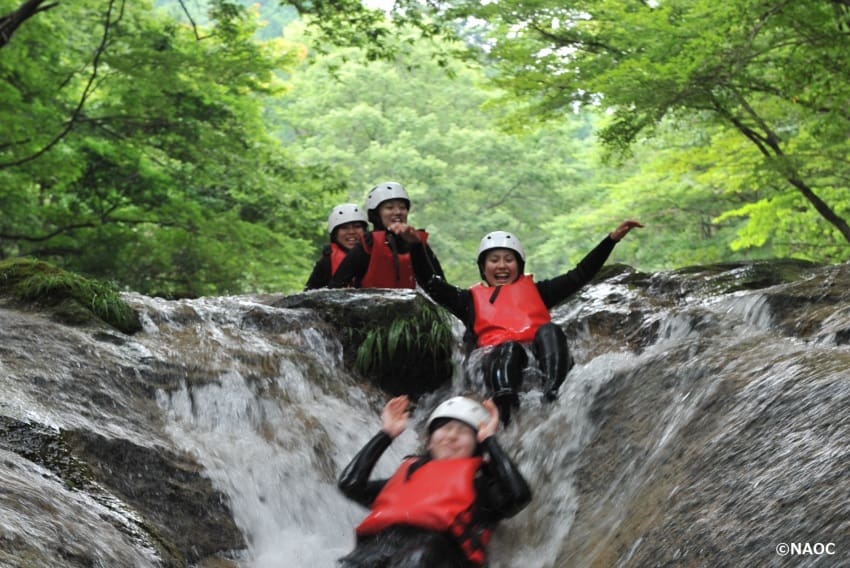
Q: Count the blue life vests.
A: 0